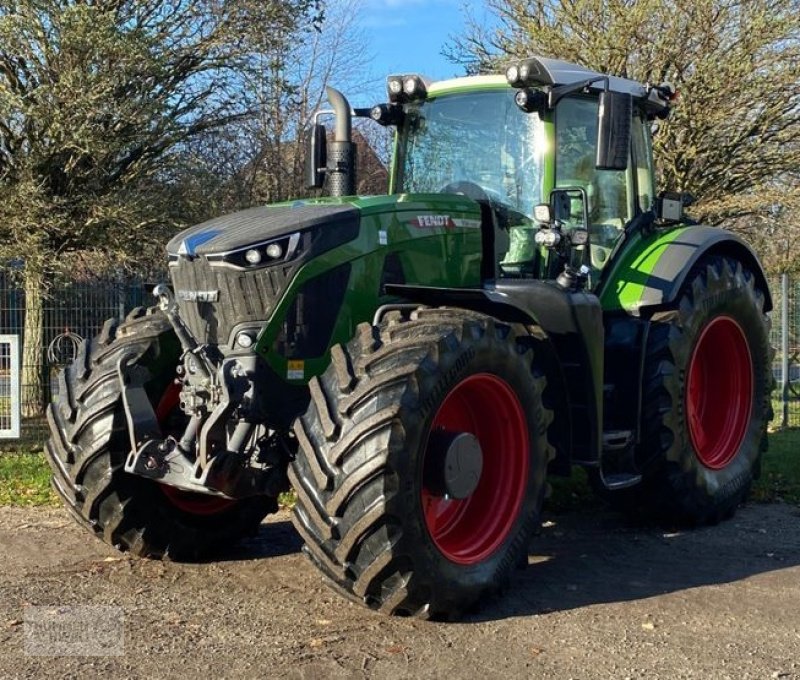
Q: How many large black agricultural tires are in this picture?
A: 3